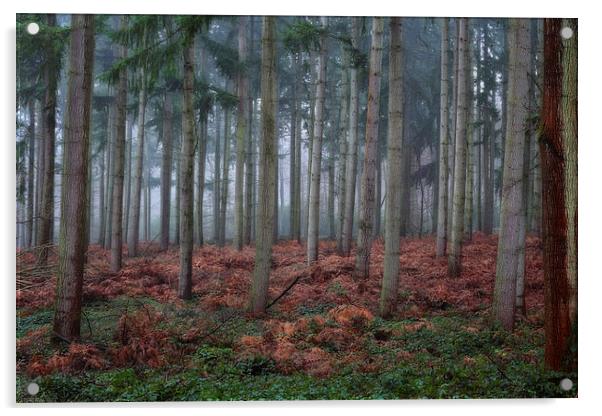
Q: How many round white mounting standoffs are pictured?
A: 4